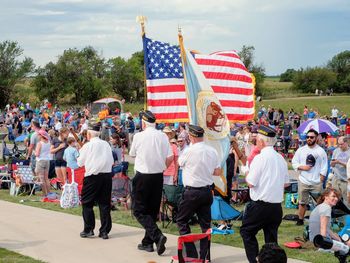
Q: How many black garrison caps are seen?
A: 4